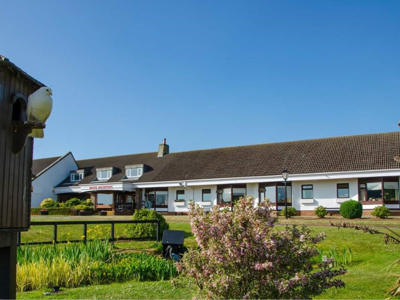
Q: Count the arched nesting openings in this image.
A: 1